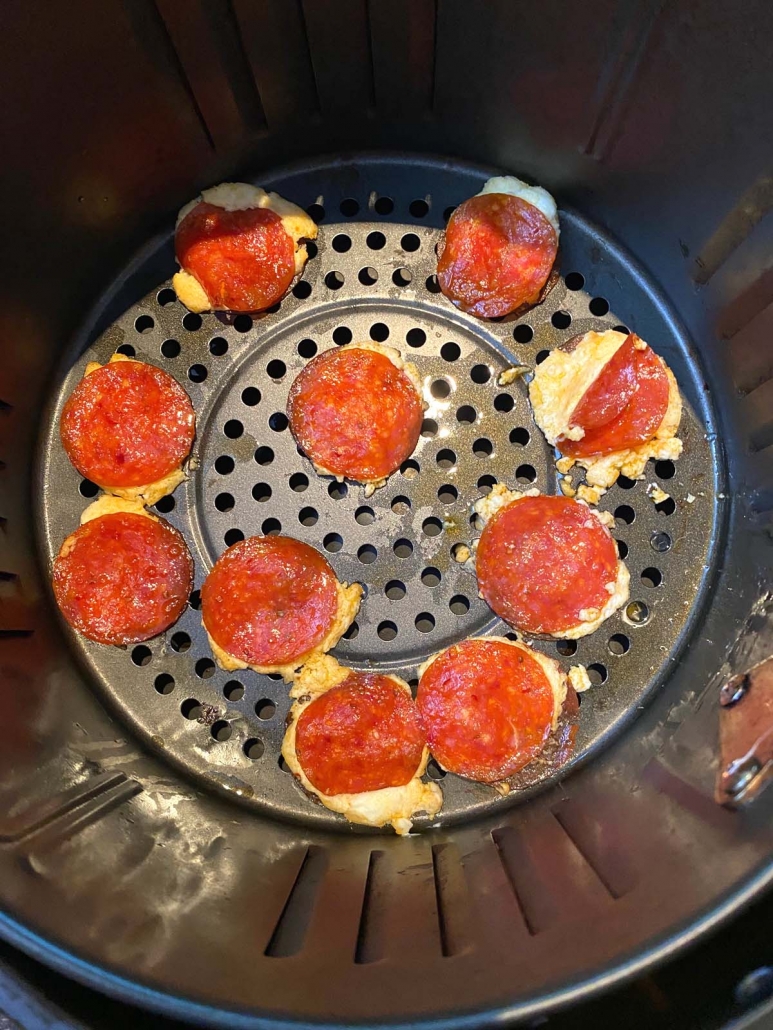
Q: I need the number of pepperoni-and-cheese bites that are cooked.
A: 10